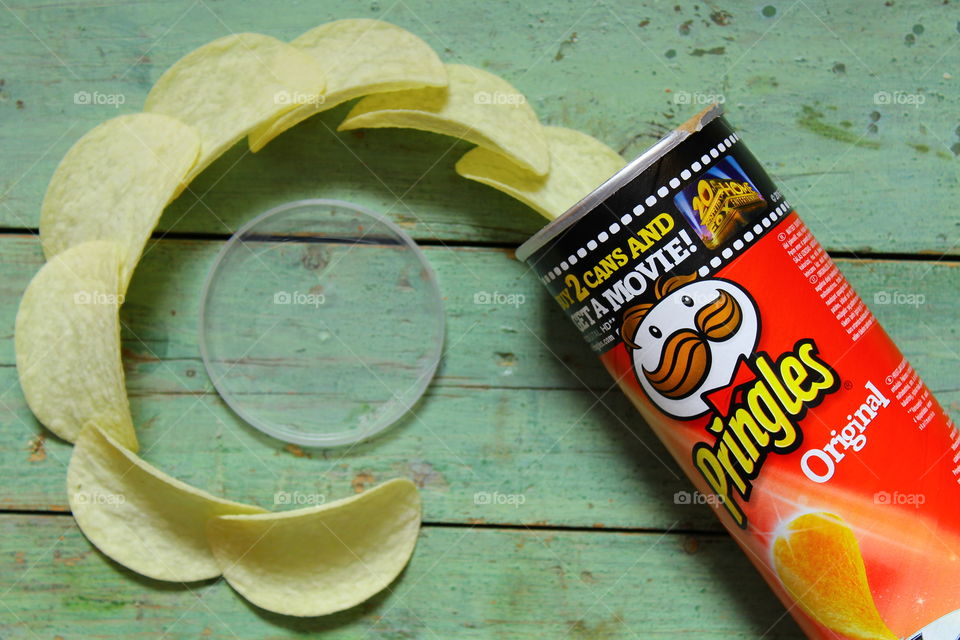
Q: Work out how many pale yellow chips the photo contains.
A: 8